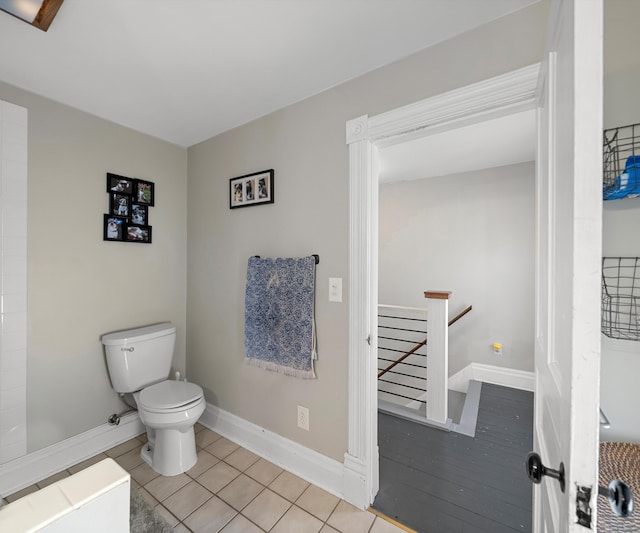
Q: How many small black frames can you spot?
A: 6